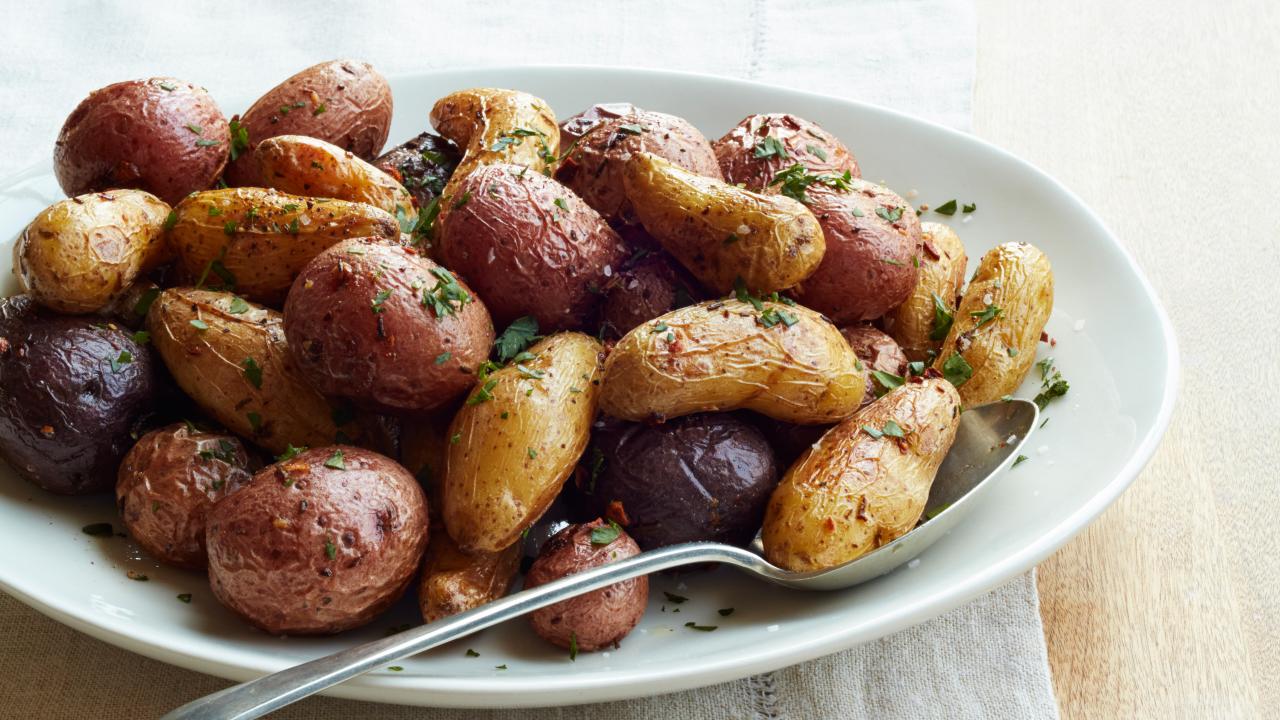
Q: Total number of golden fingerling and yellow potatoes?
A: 12